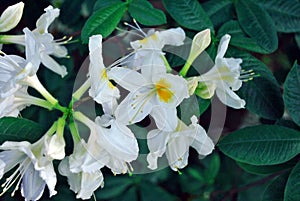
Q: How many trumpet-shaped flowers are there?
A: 11